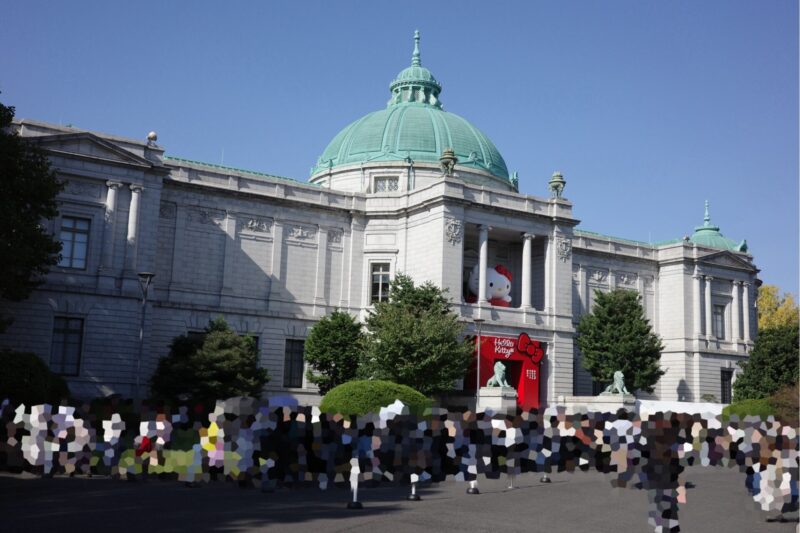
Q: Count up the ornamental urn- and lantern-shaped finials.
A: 2